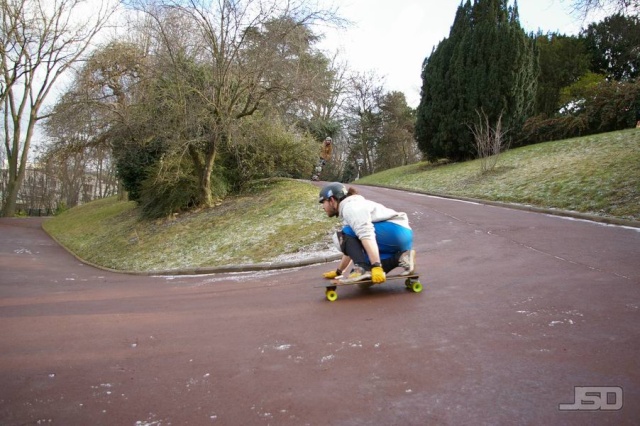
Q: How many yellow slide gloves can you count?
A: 2